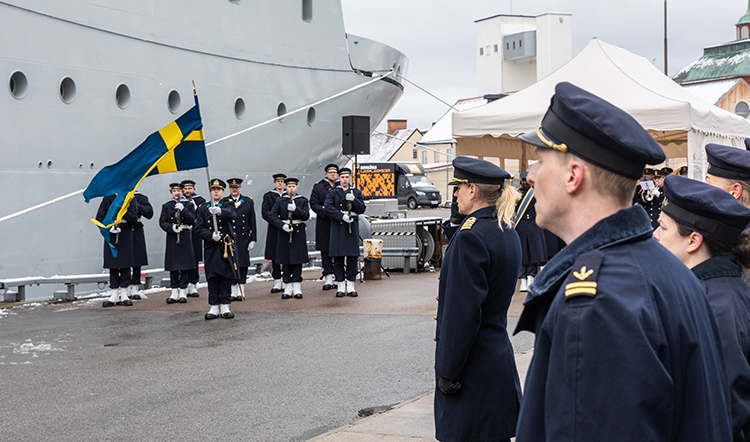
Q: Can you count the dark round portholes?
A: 7